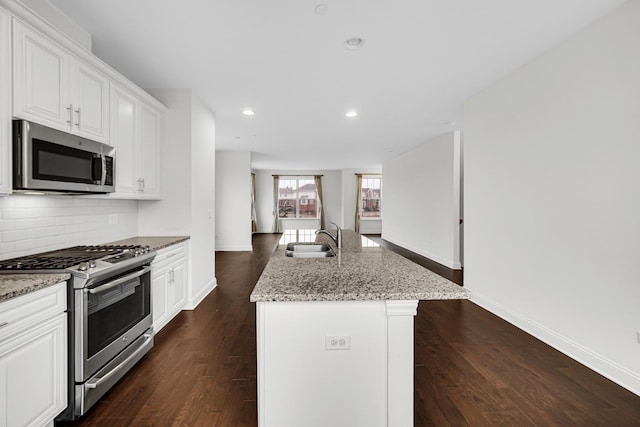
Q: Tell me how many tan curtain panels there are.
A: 4